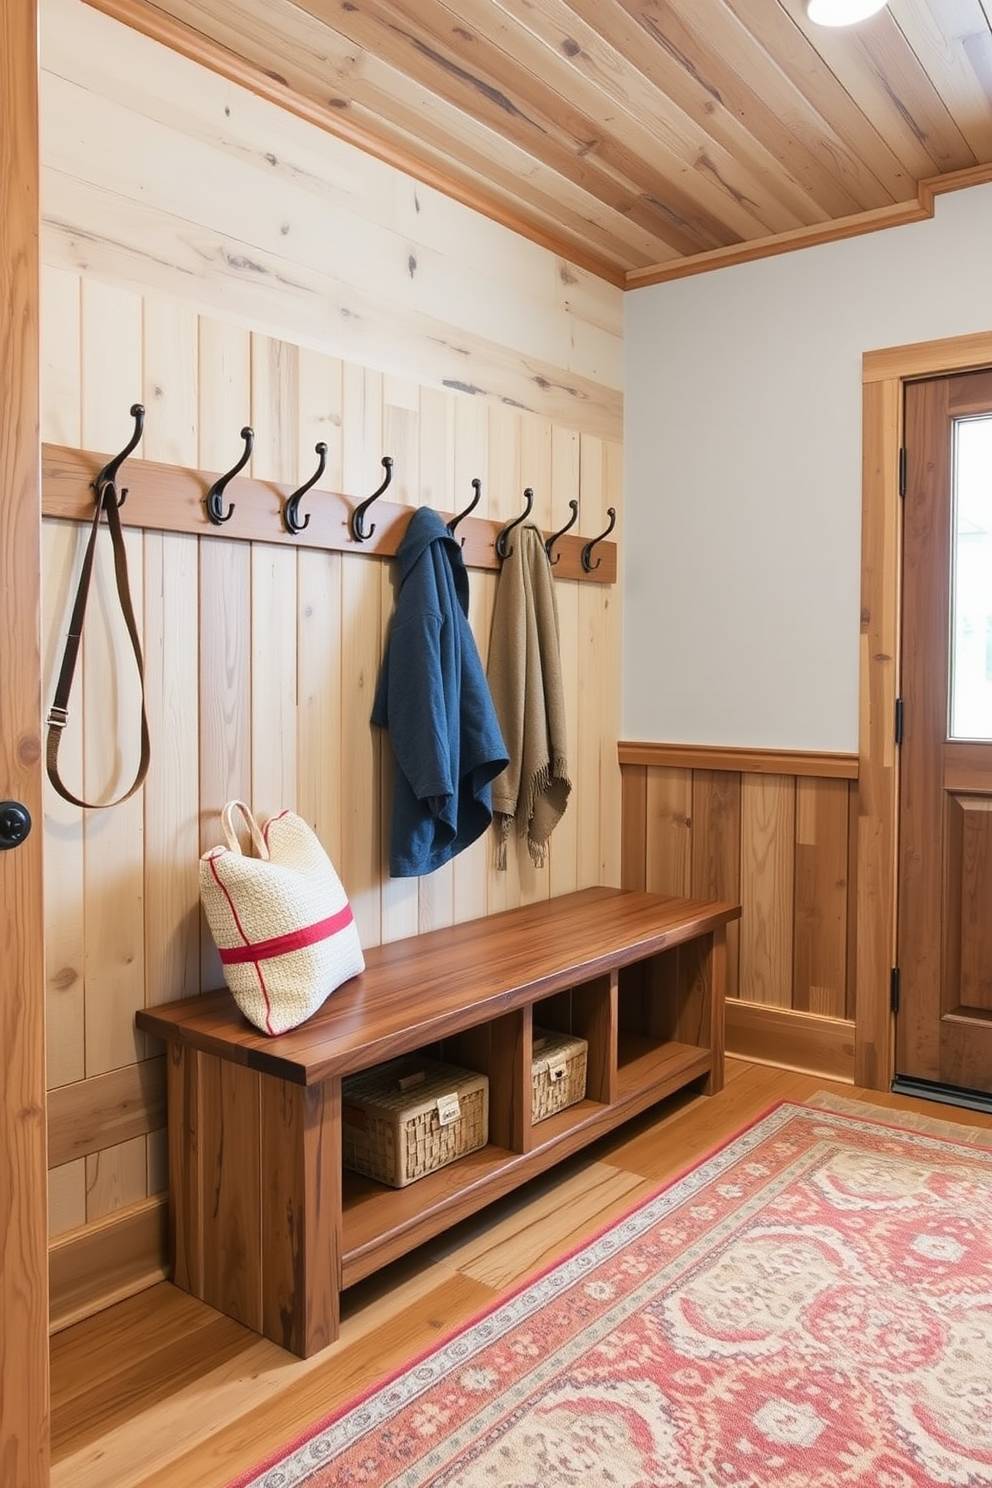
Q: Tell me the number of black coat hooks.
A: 8